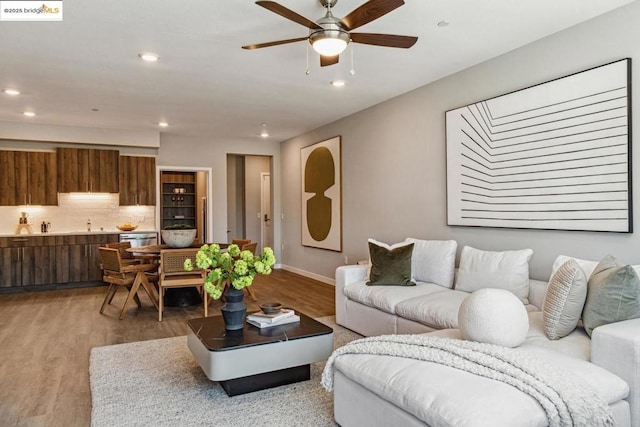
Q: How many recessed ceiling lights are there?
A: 6